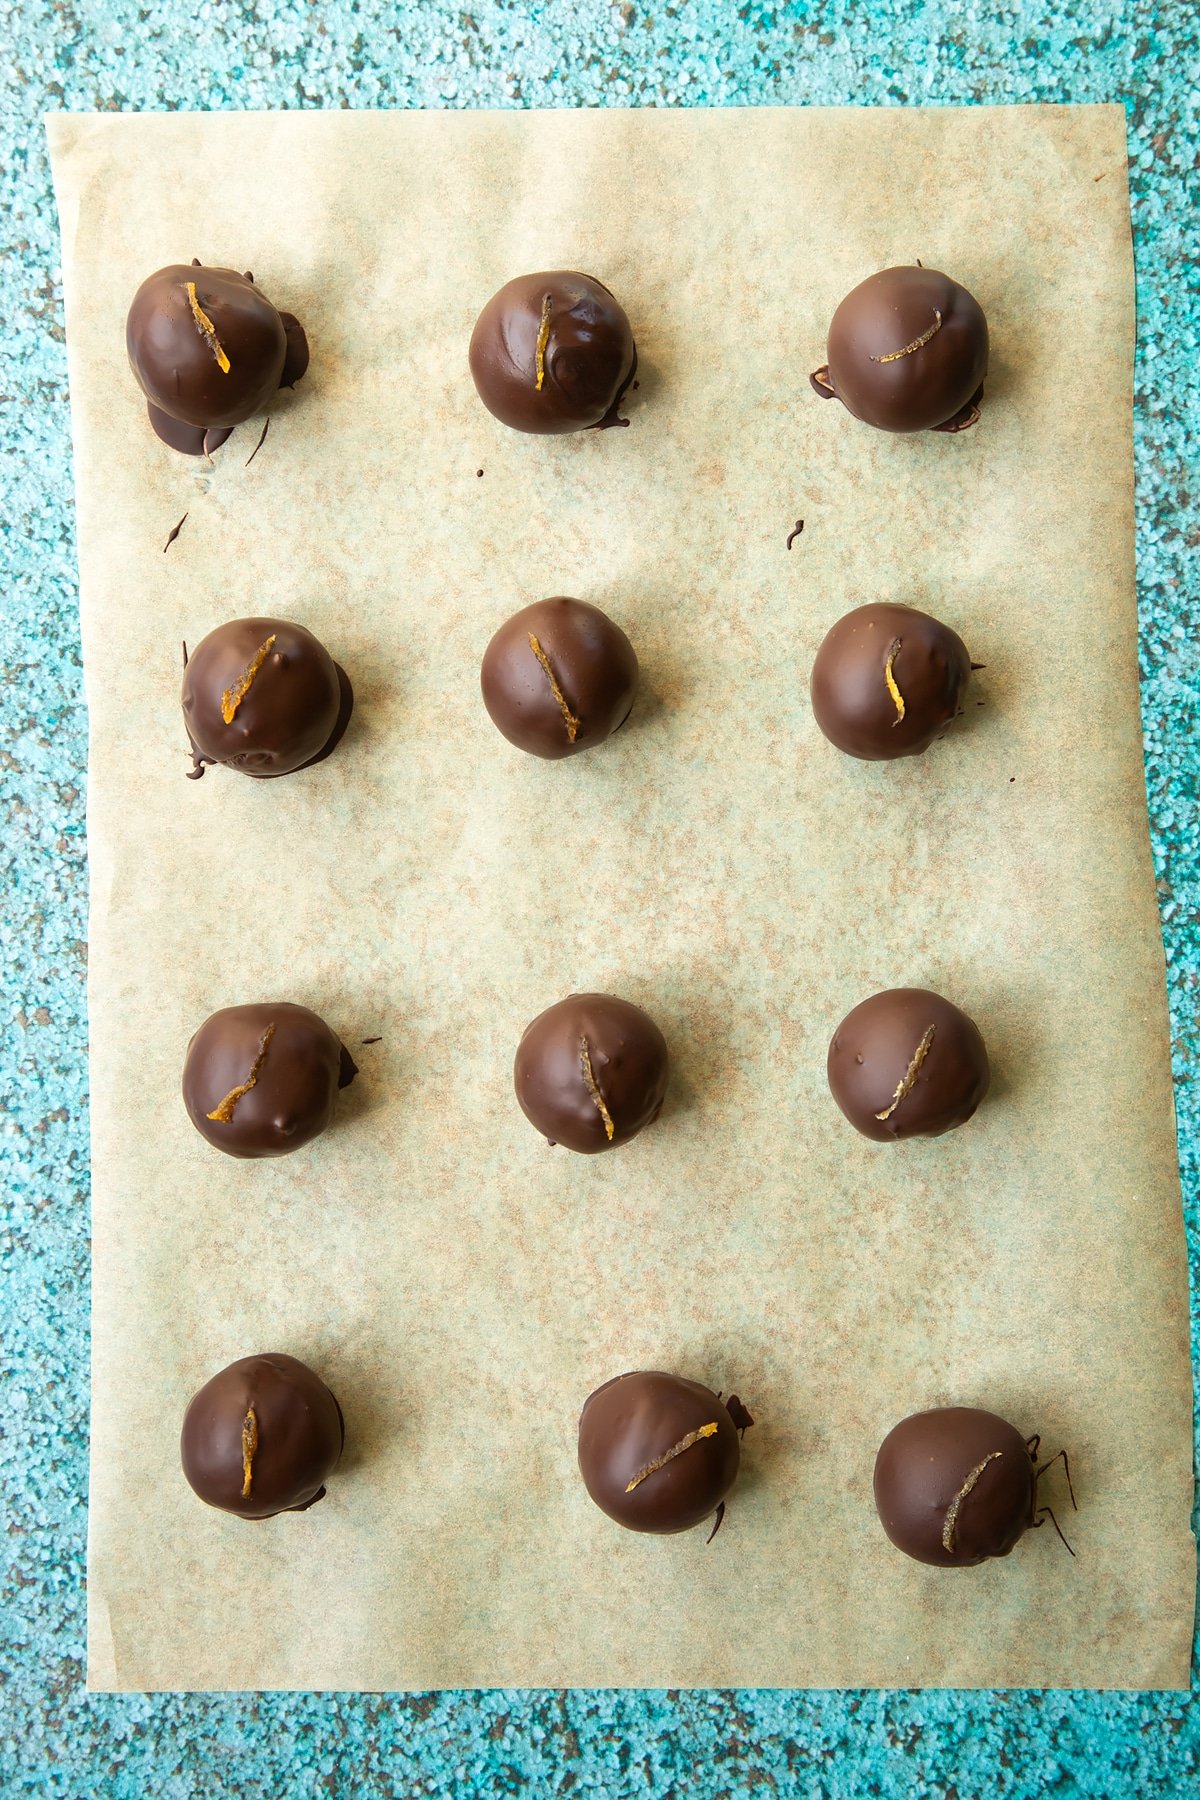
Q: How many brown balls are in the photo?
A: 12